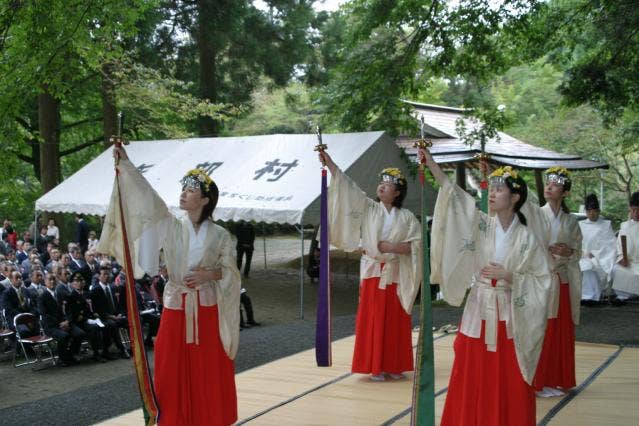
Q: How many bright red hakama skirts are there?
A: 4